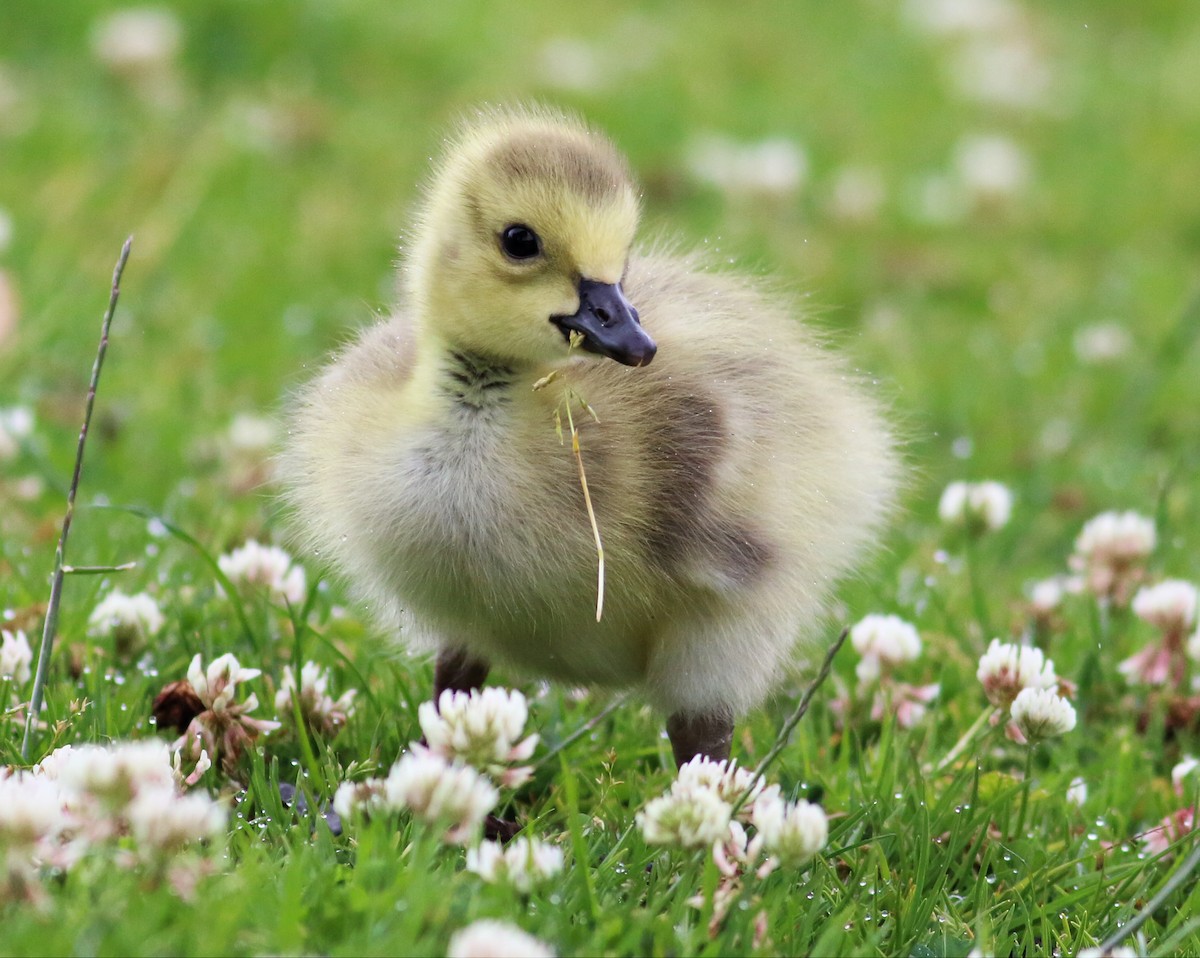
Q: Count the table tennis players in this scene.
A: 0